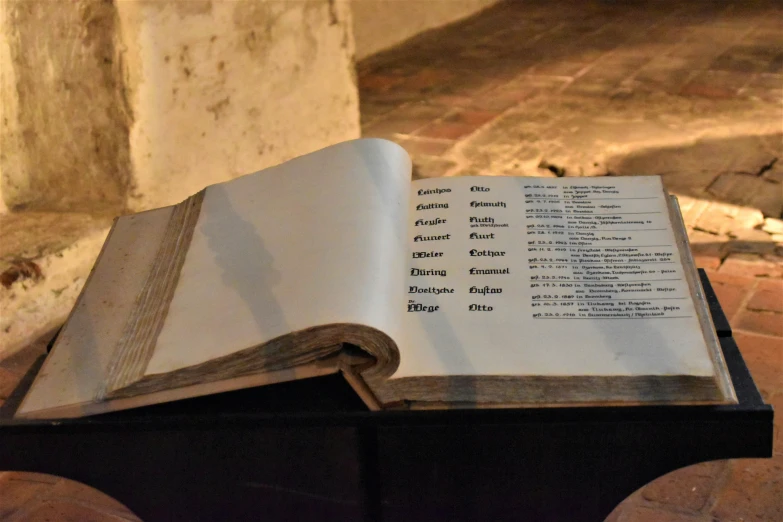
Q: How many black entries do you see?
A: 8